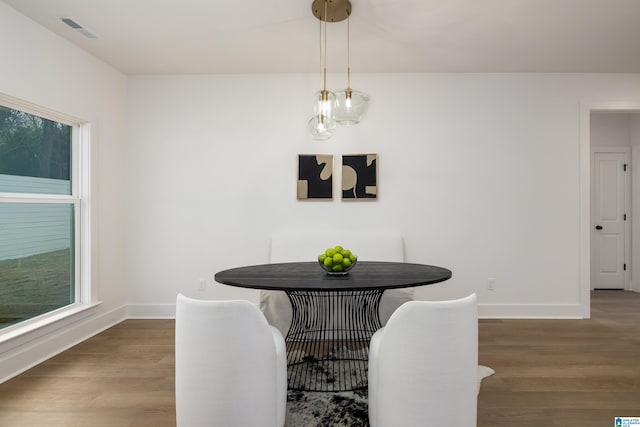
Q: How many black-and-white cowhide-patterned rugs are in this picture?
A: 1